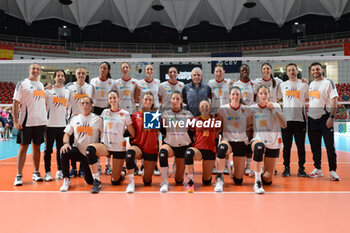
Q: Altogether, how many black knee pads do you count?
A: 12